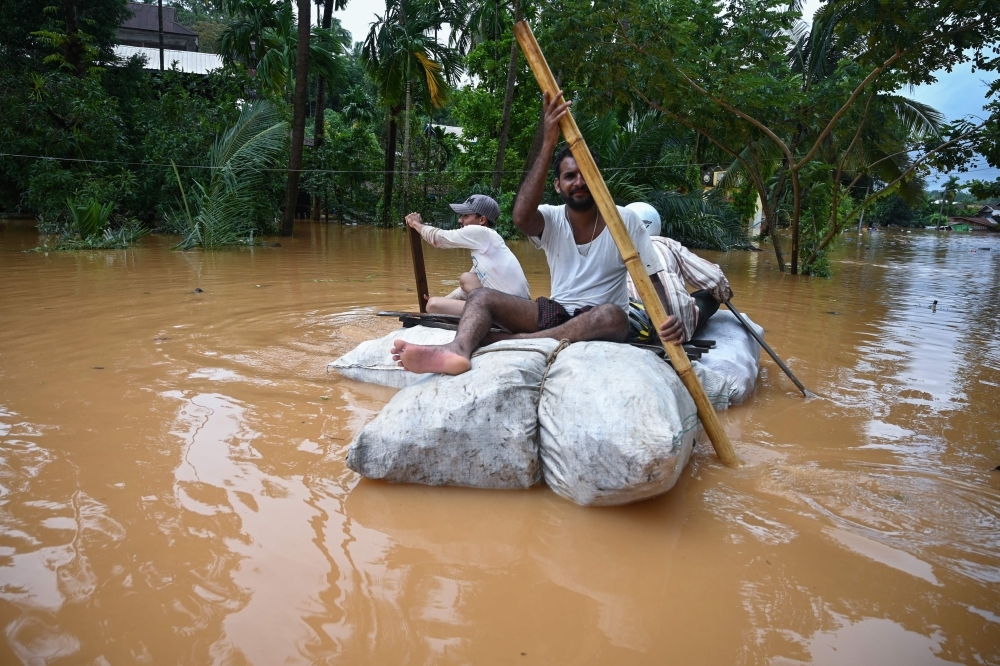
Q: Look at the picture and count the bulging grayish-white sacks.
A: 4